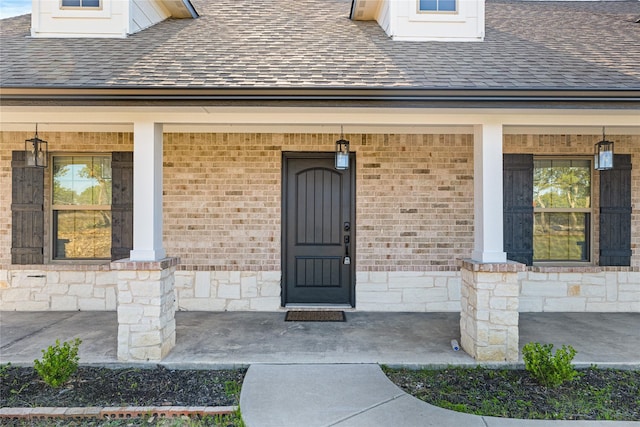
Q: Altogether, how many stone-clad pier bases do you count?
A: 2